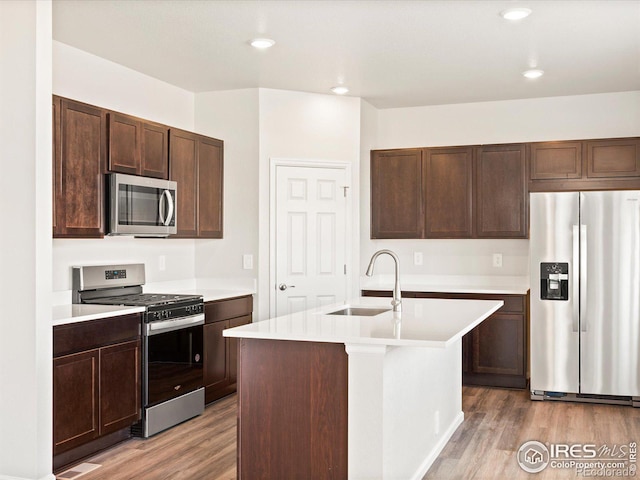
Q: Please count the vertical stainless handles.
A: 3